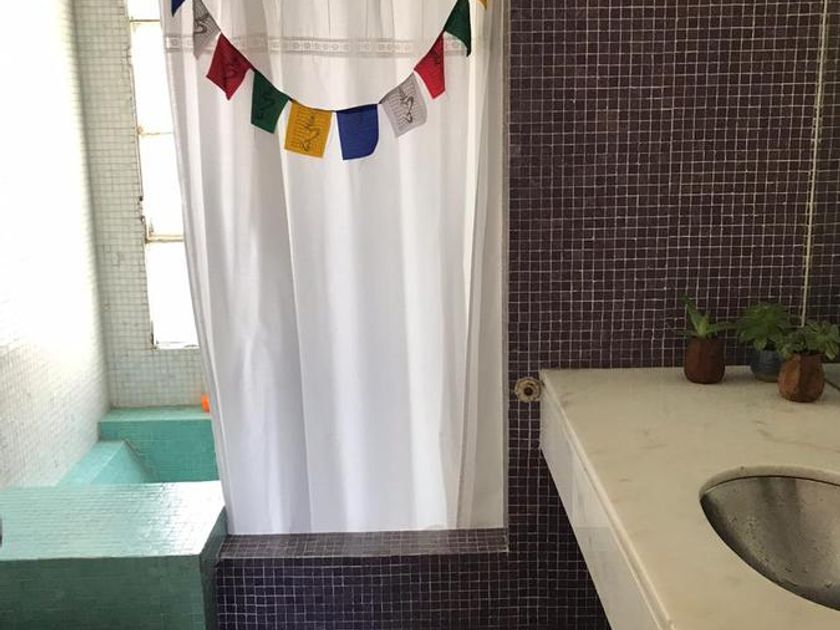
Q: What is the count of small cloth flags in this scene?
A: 10